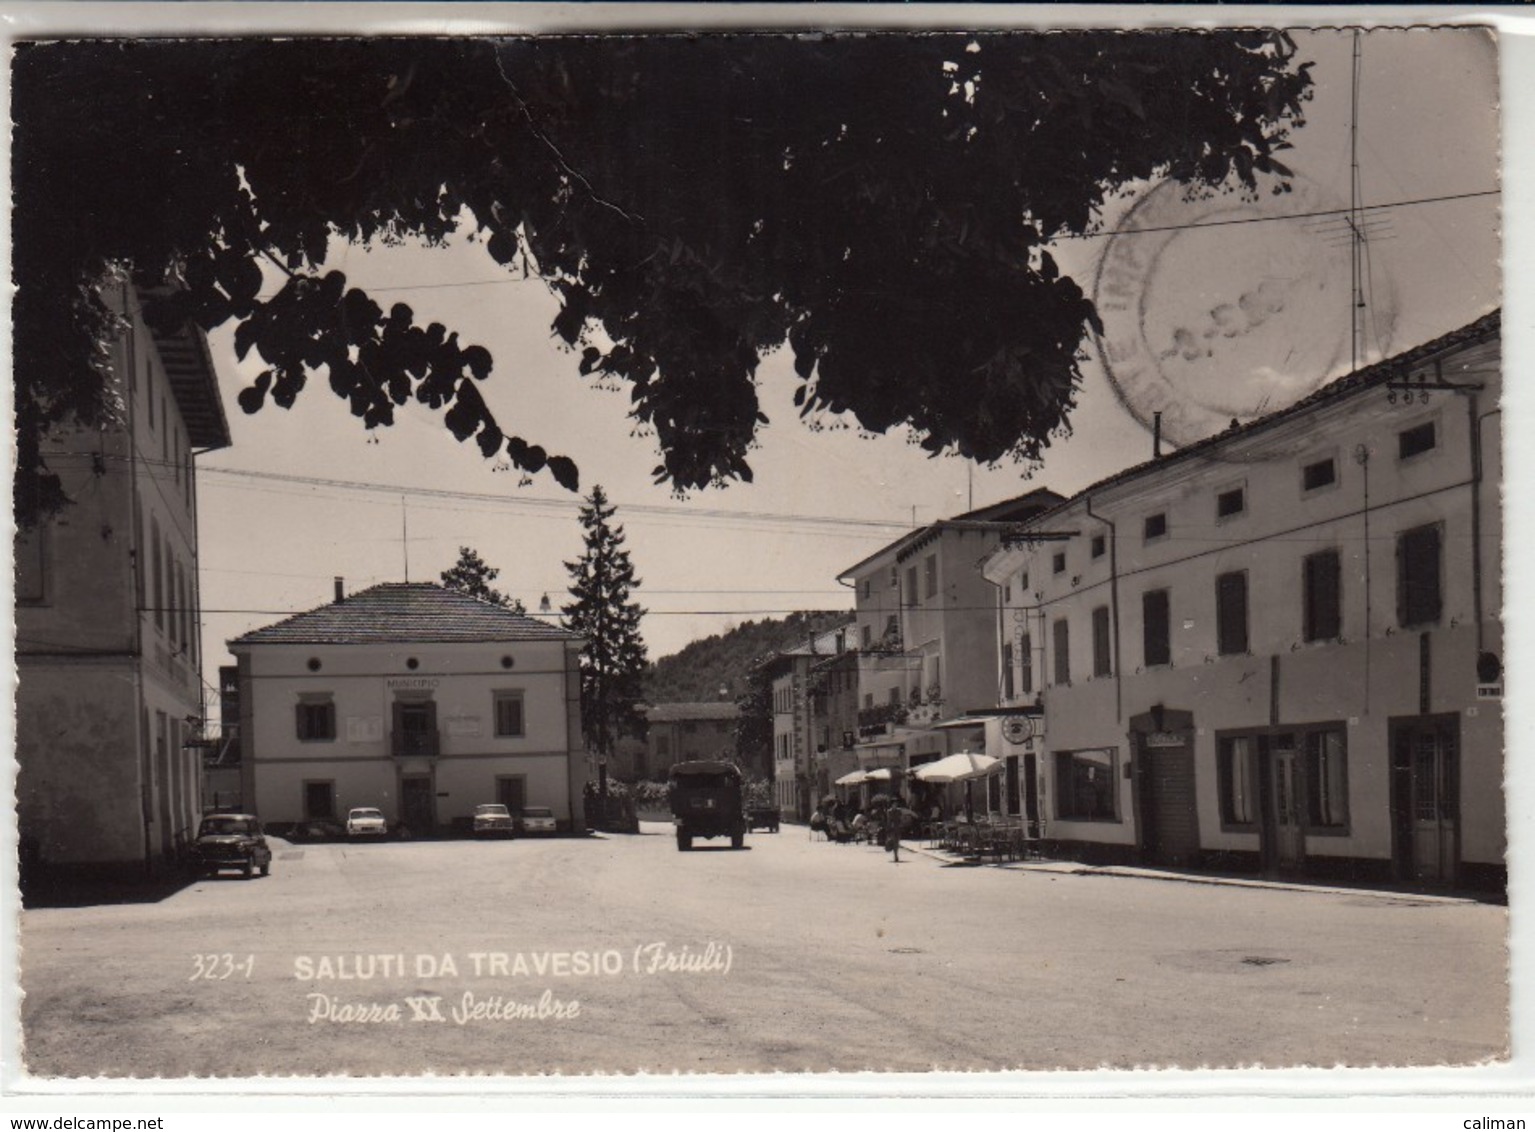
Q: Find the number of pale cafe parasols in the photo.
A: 3